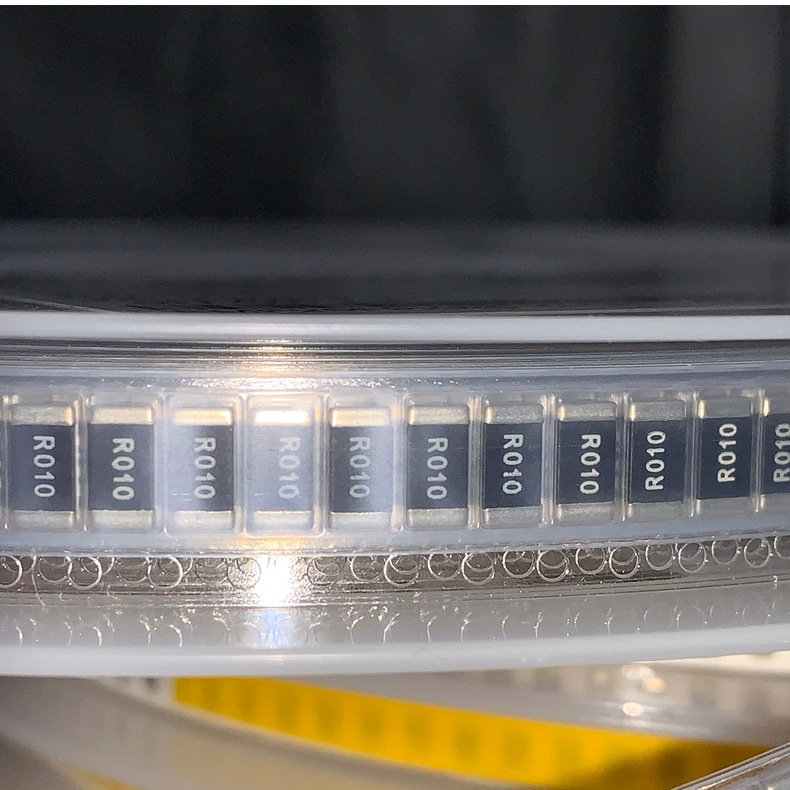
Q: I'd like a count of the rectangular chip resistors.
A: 11